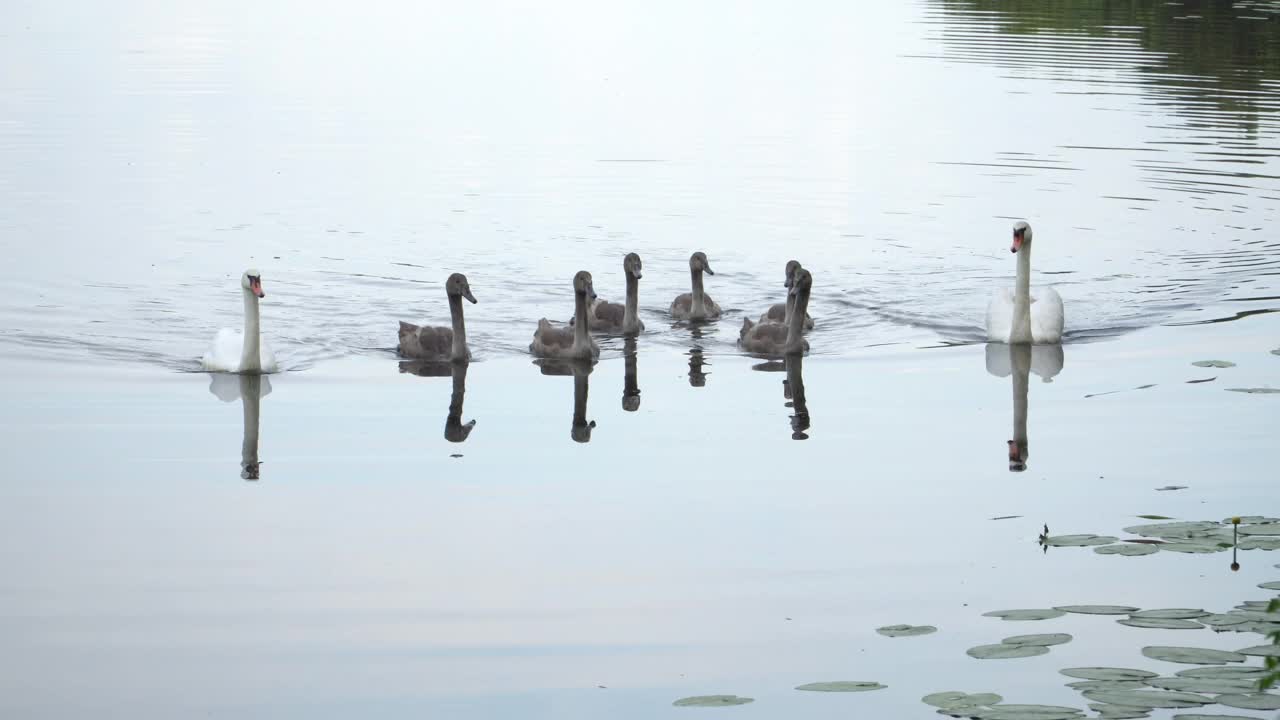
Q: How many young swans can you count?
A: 6